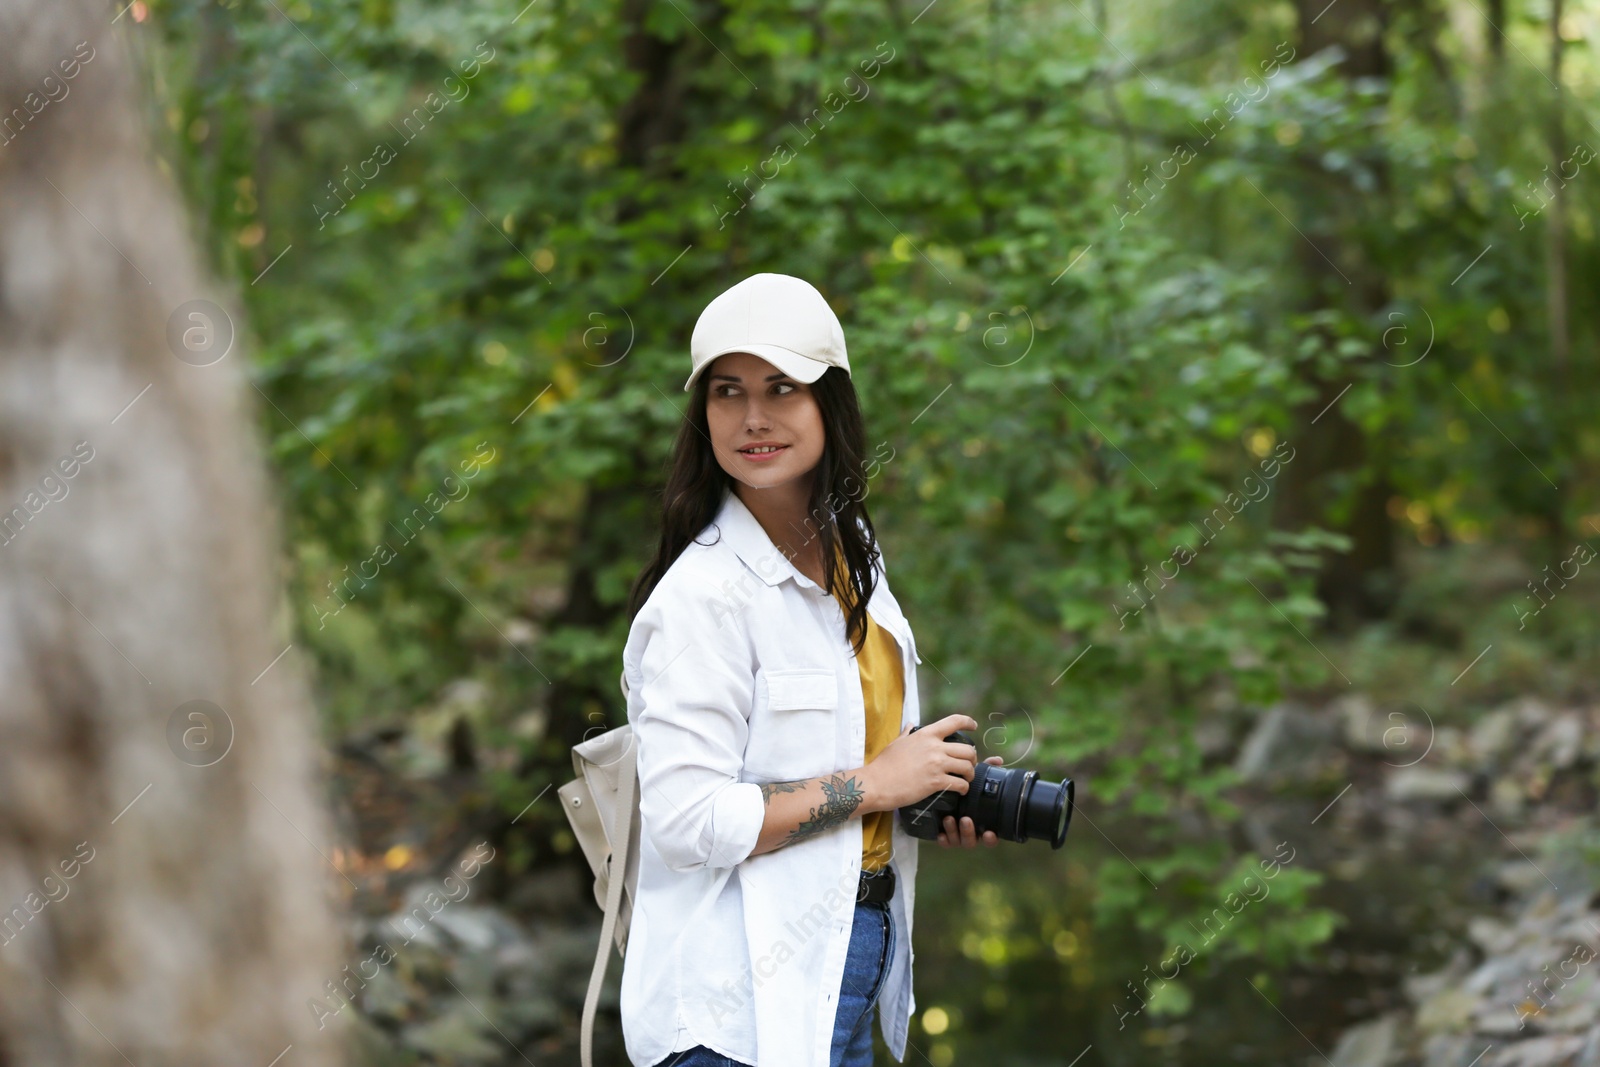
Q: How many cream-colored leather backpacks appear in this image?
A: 1